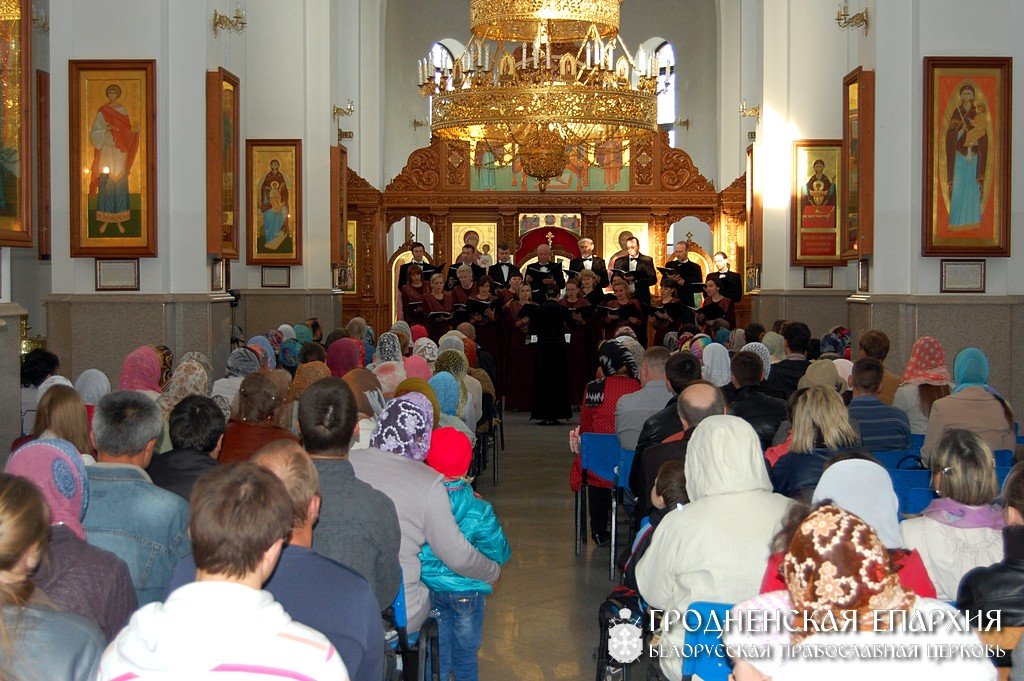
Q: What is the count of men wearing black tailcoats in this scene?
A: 8